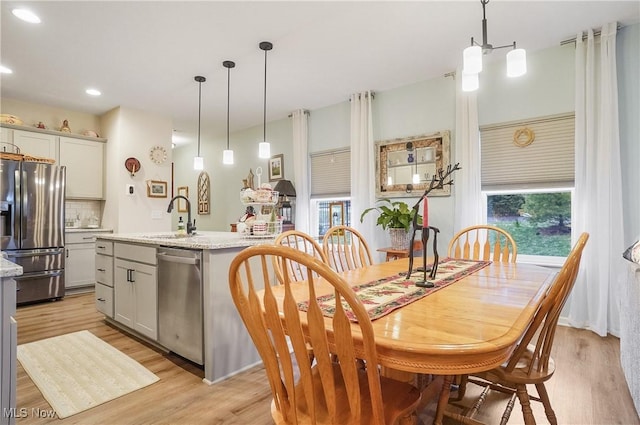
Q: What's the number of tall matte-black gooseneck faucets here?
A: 1